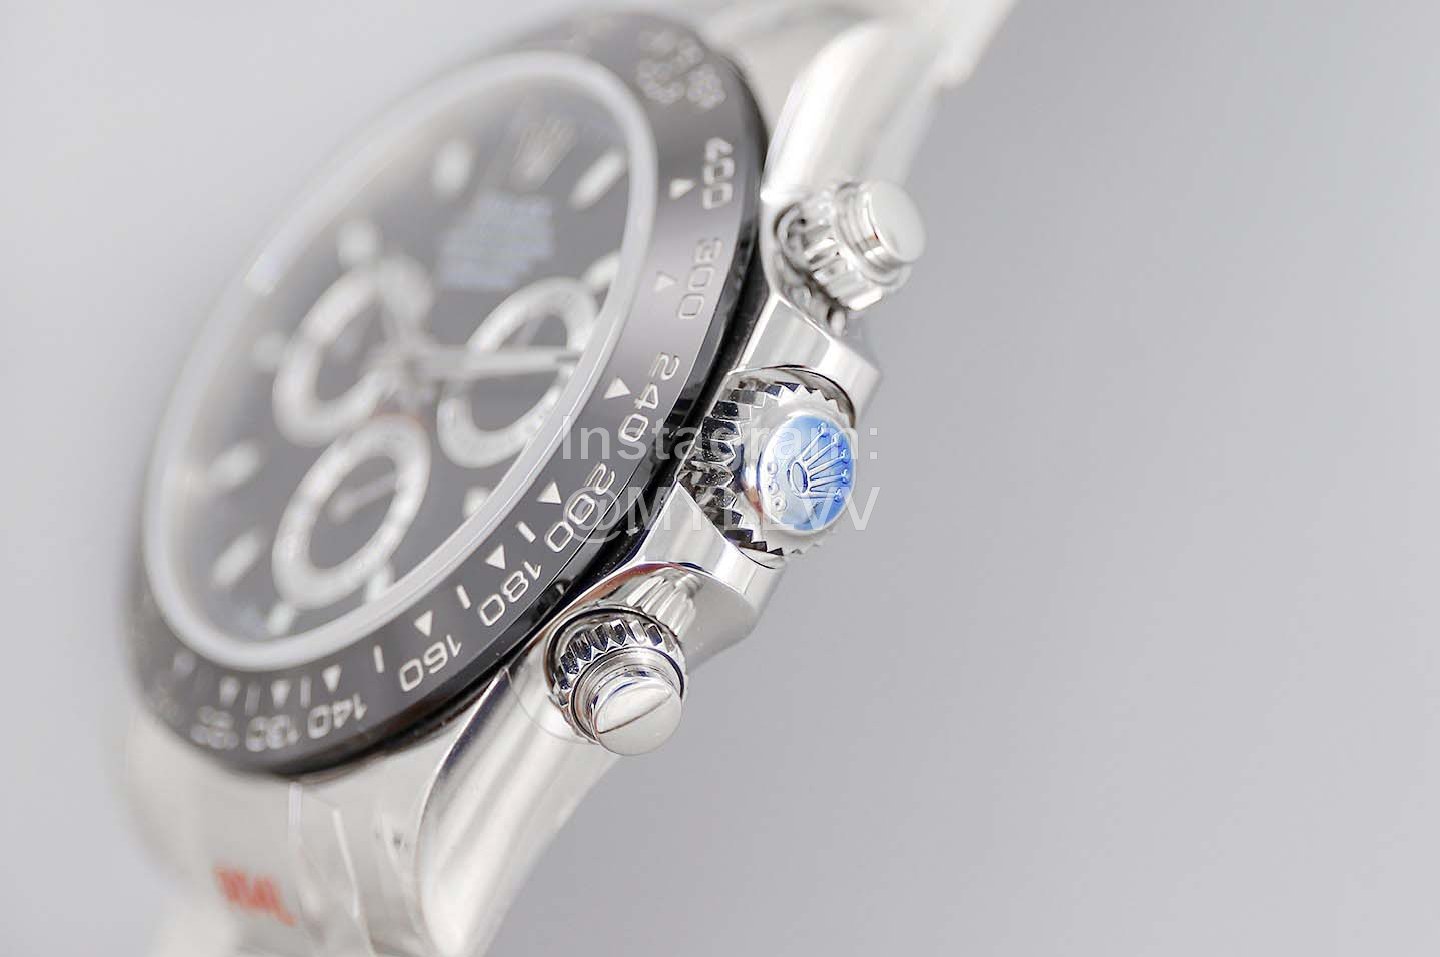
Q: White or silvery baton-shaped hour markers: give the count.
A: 10